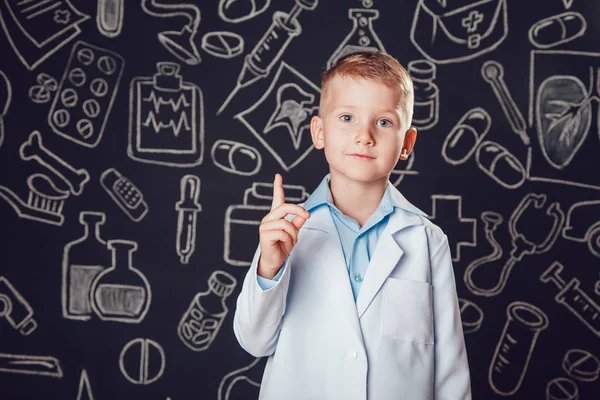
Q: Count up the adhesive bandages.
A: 1